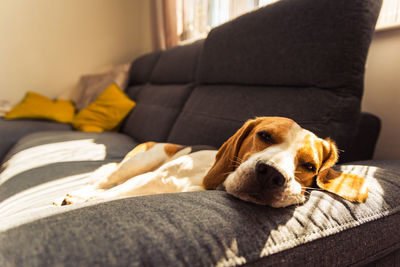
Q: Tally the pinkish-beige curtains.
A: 1